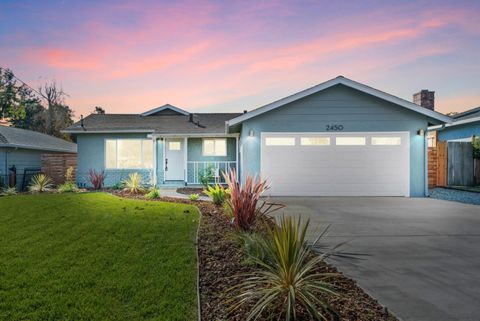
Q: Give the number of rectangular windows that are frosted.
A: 4